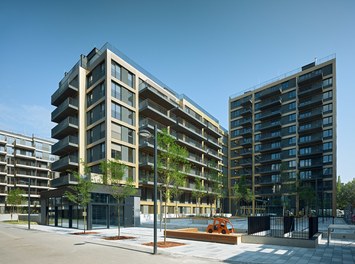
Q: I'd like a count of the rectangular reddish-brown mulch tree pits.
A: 3